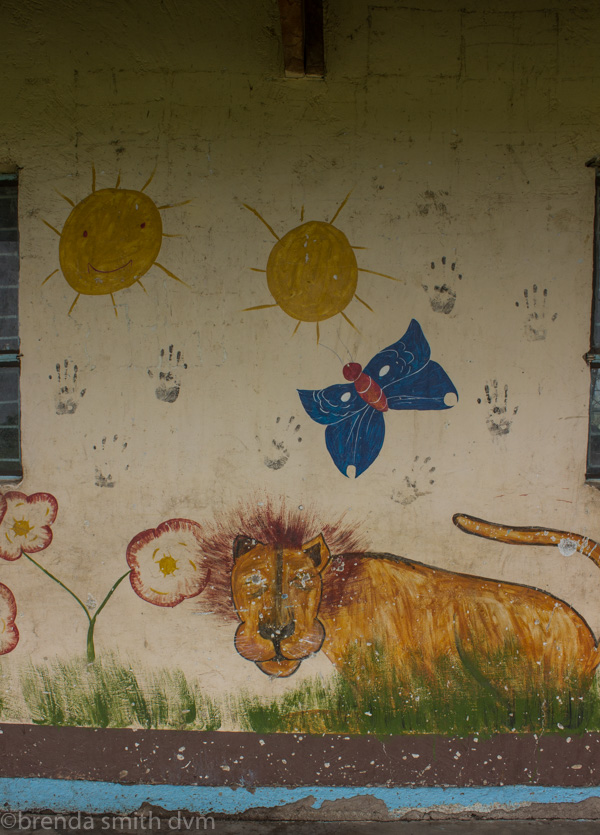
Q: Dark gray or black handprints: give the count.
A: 8